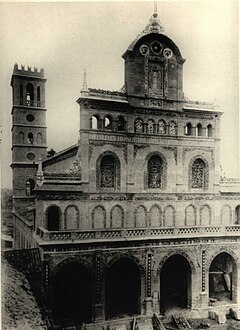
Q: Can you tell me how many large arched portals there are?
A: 4